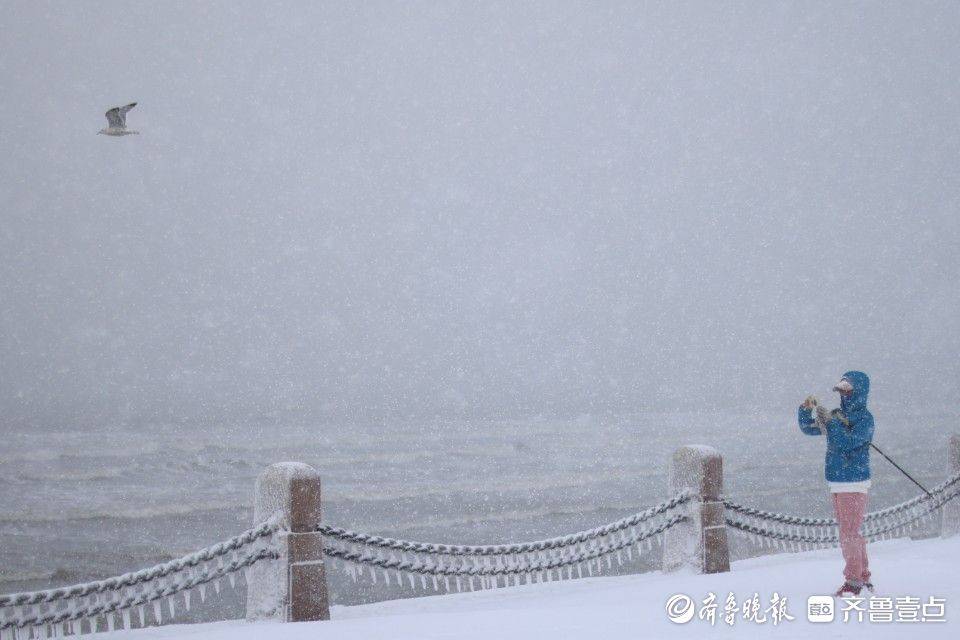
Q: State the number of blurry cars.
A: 0